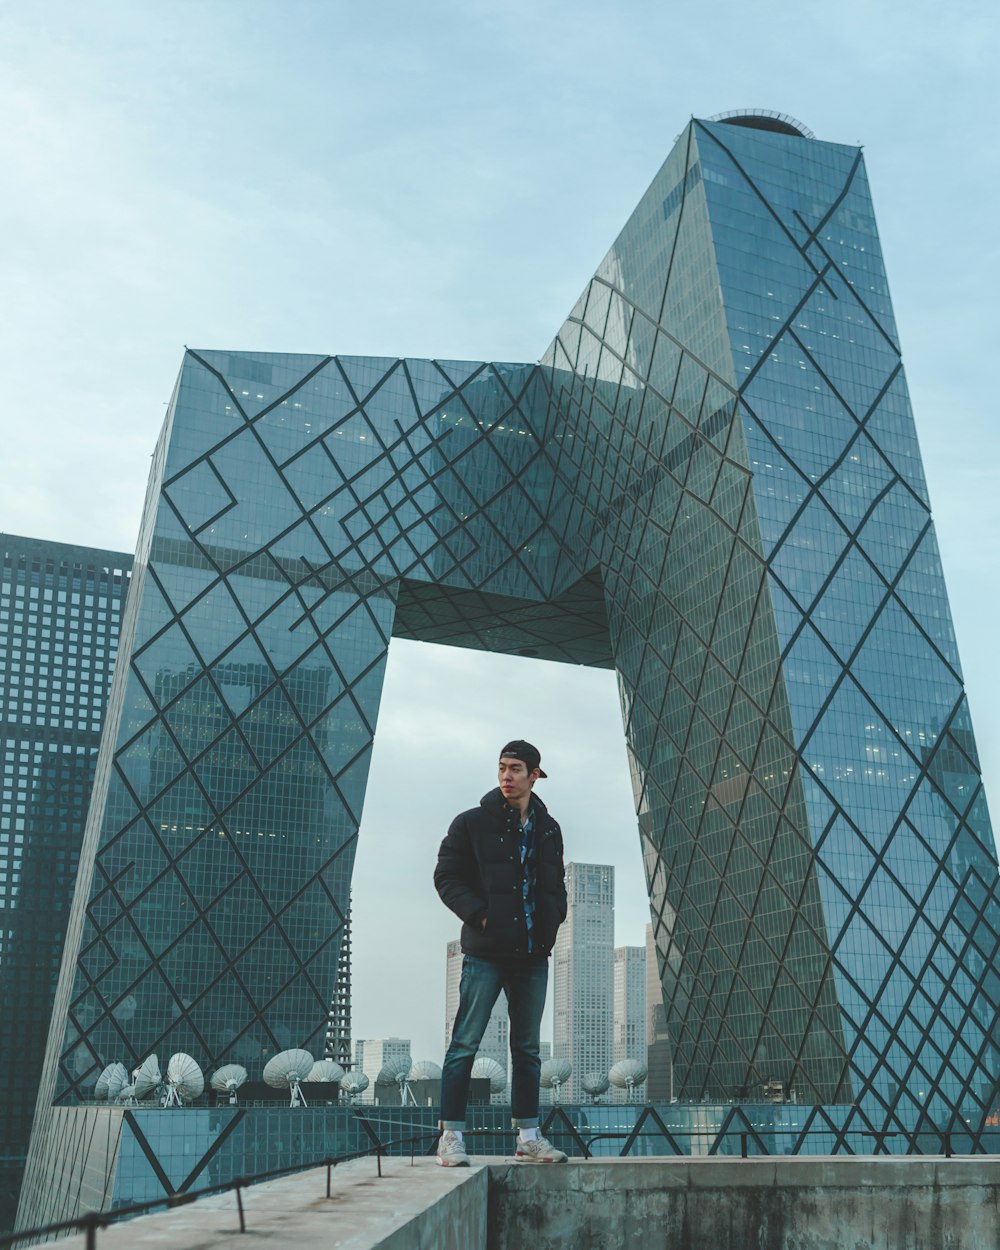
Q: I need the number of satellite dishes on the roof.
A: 15